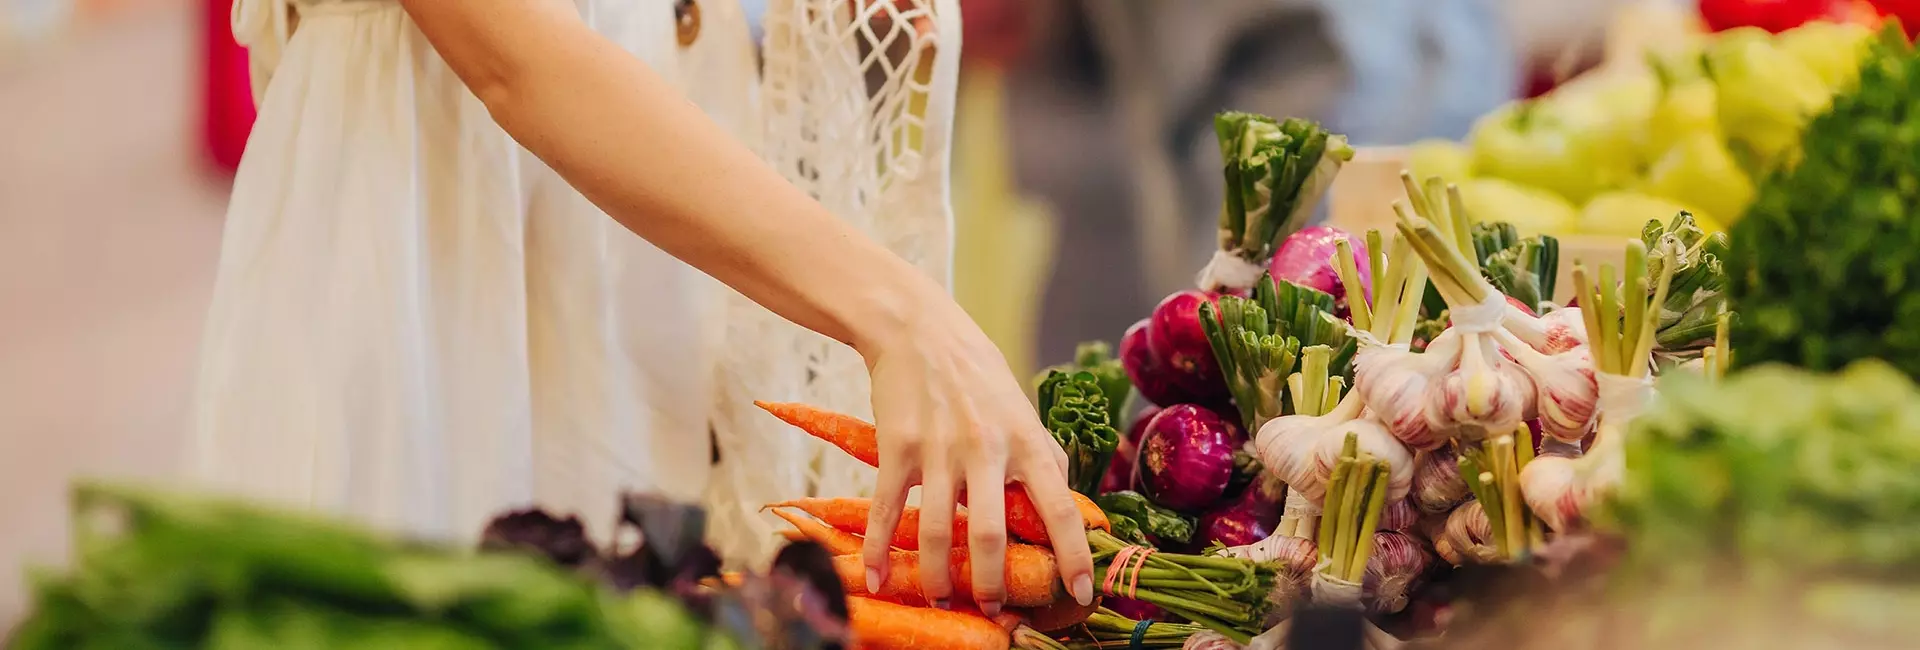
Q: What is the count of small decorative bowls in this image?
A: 0